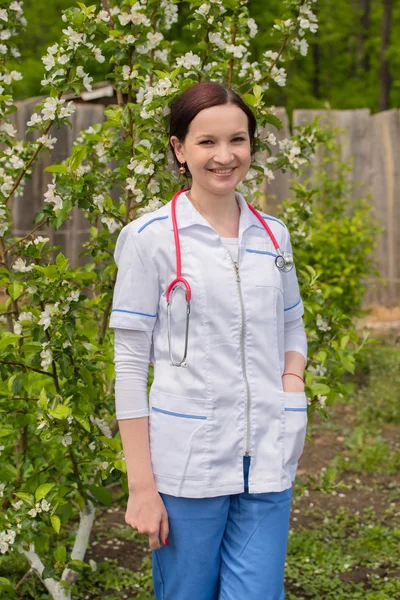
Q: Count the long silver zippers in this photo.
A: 1